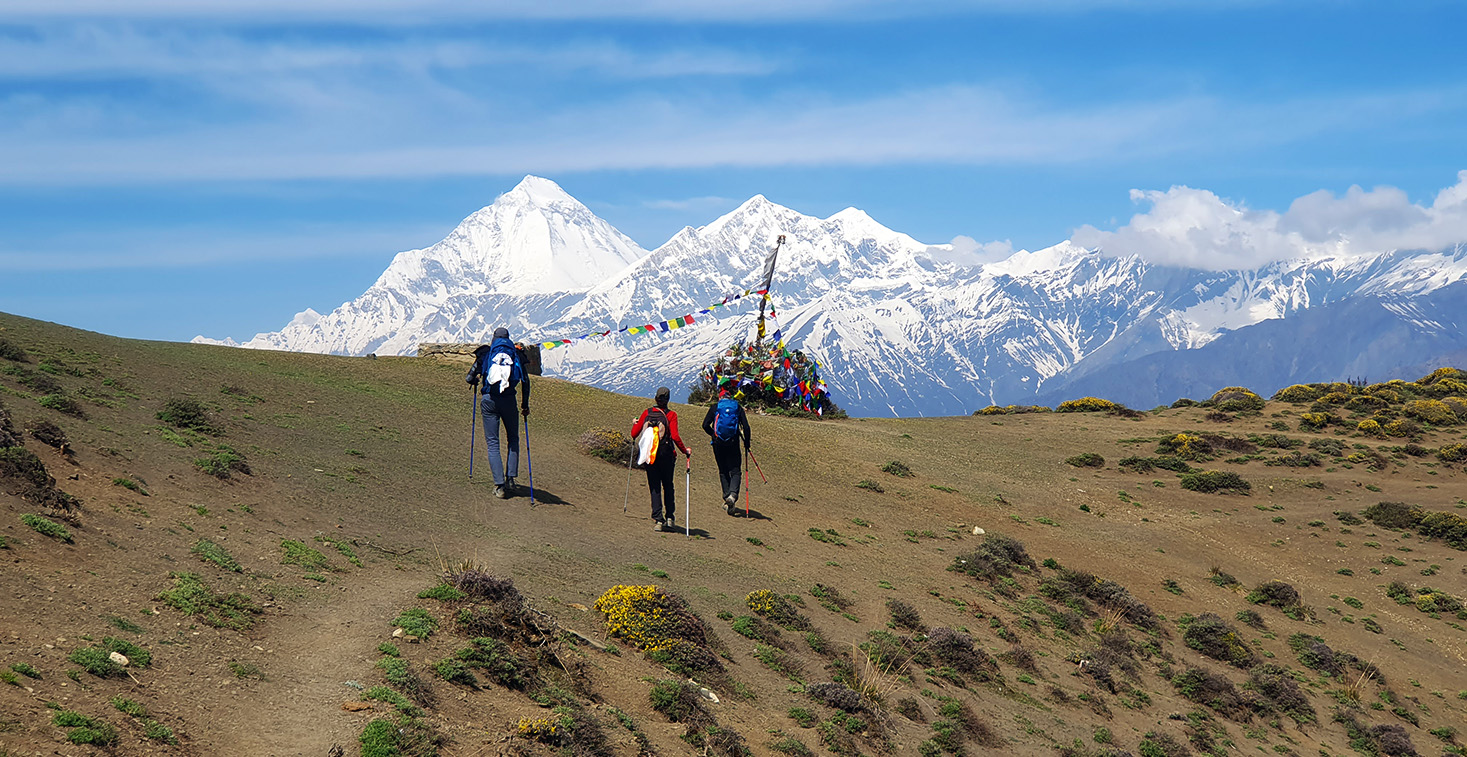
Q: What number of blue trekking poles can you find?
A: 2